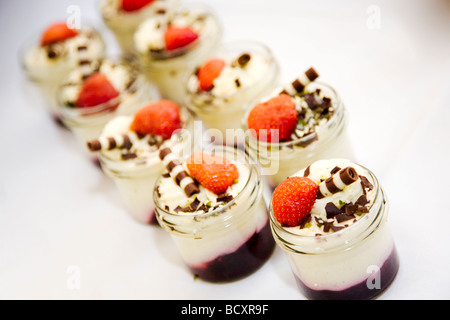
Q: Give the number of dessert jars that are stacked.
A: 9